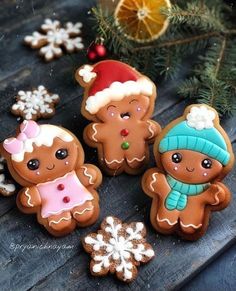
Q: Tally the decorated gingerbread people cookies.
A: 3